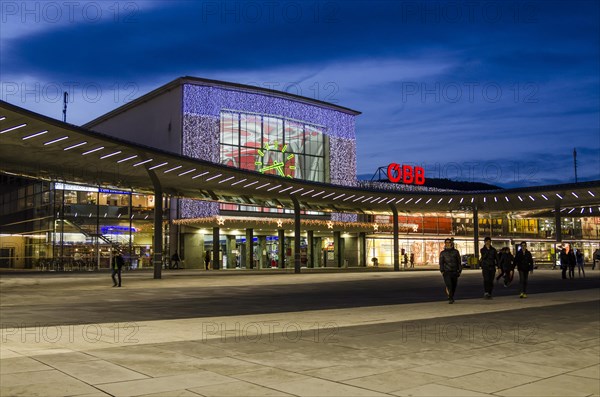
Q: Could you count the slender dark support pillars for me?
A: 5